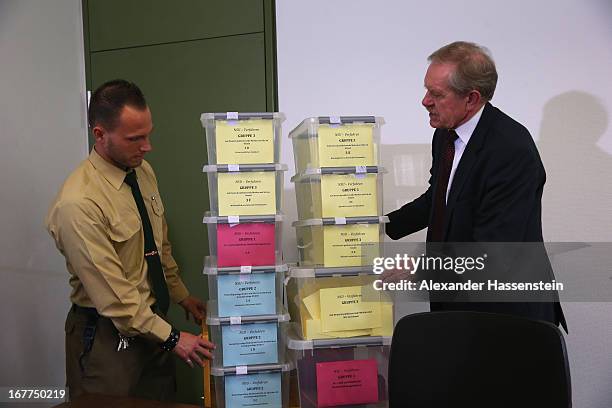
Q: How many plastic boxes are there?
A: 11